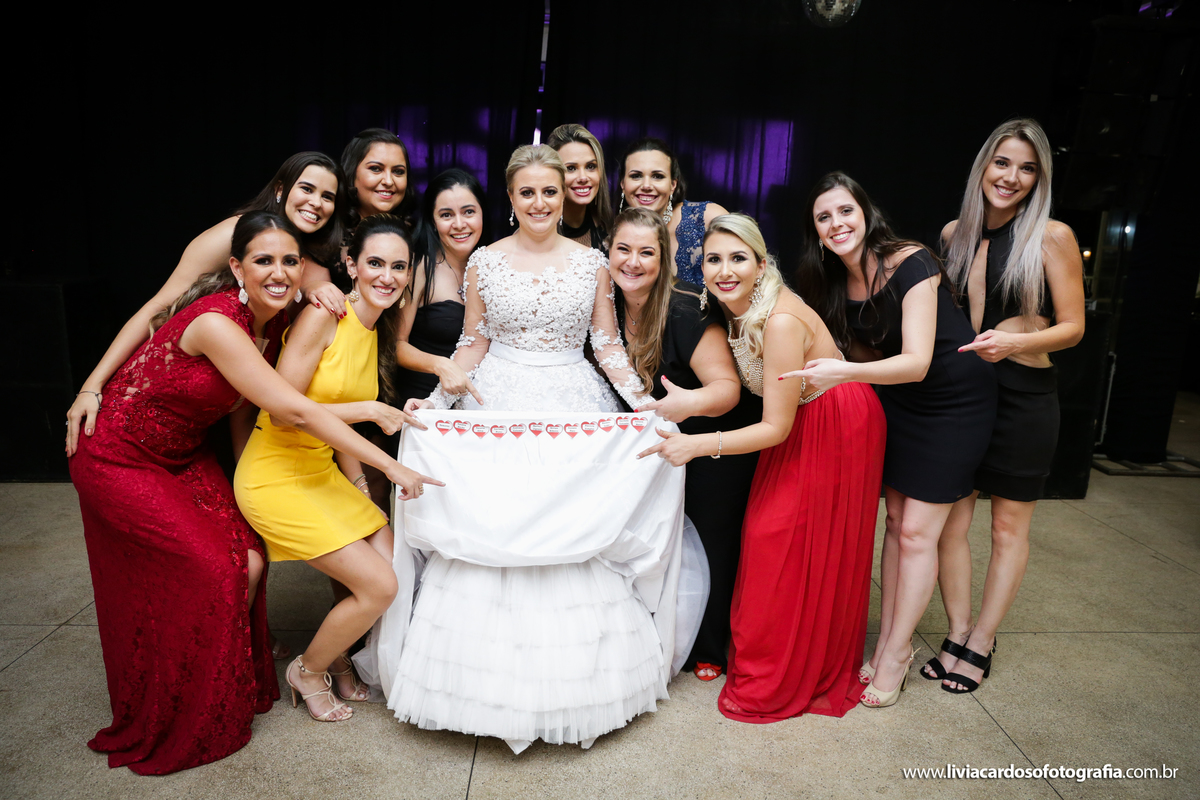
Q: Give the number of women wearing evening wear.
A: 11